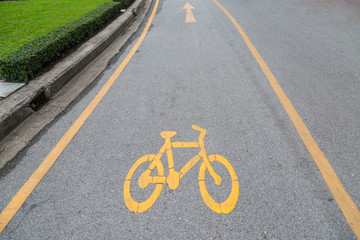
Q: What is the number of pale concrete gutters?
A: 1